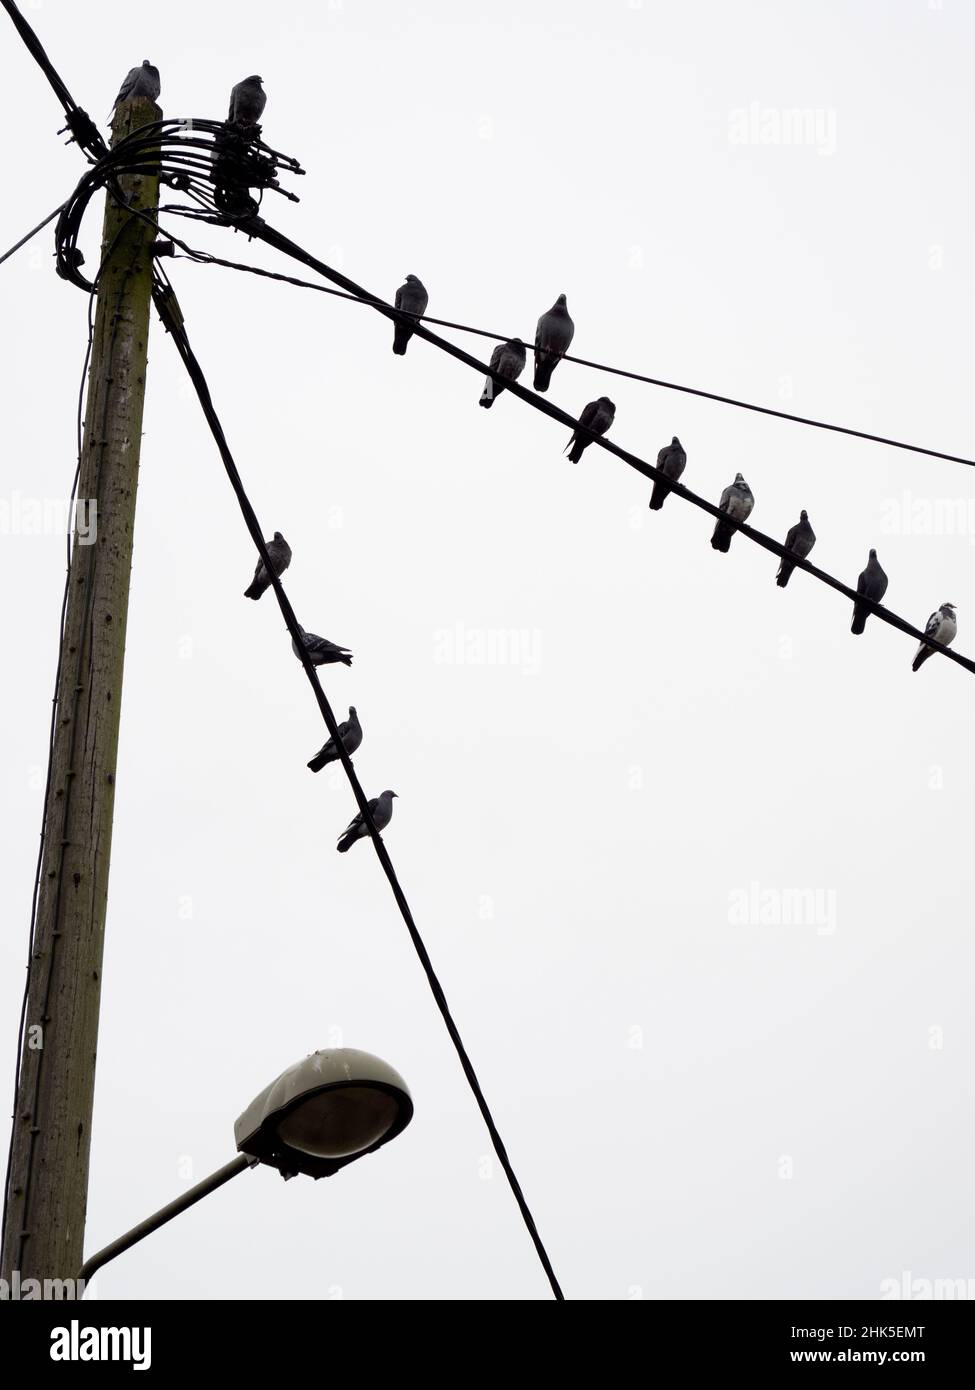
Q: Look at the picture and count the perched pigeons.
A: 15